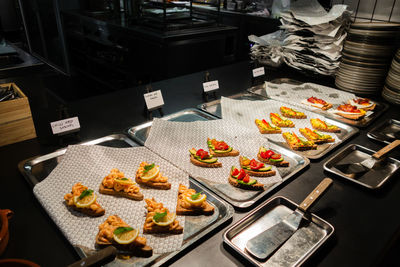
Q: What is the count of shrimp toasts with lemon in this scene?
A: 6